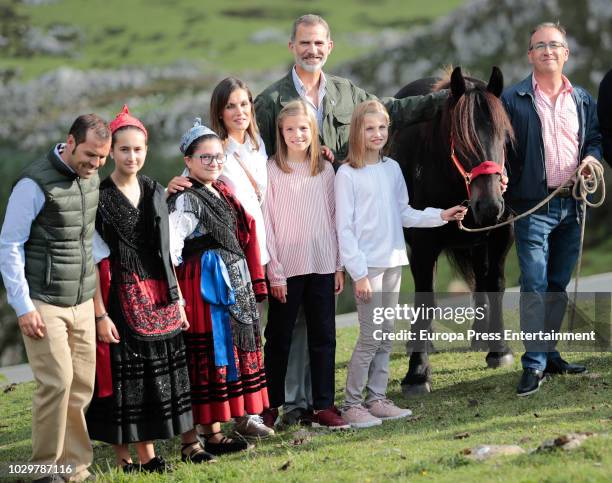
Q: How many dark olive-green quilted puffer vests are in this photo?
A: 1